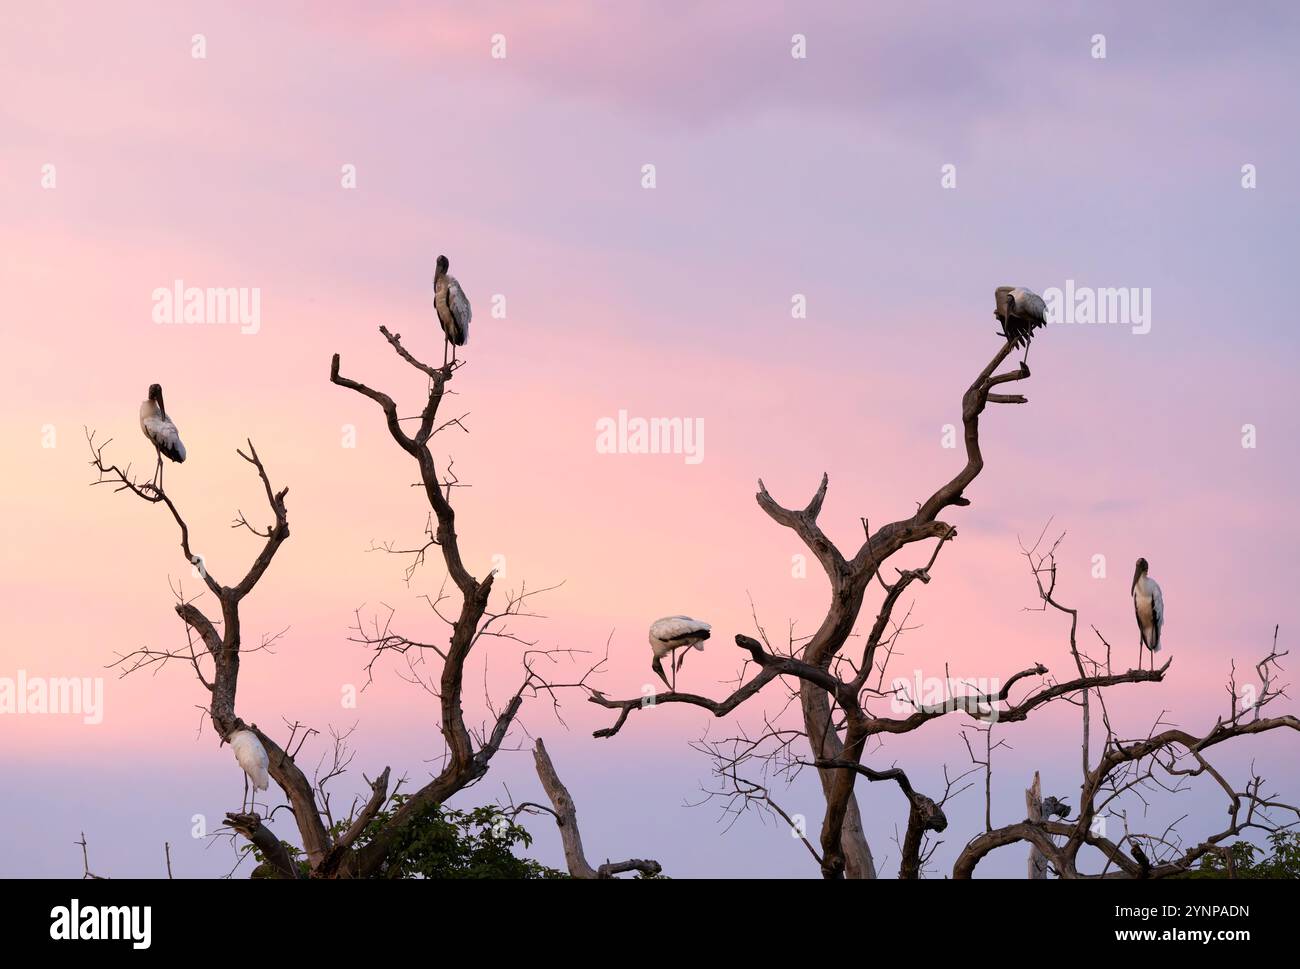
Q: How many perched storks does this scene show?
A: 6